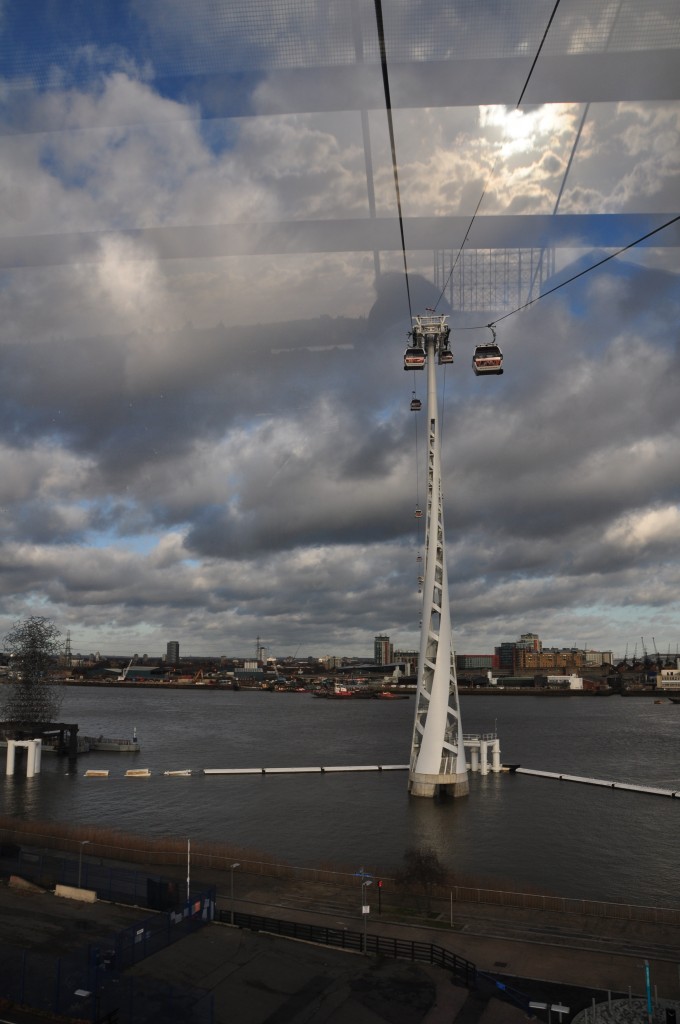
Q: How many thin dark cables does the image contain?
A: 3